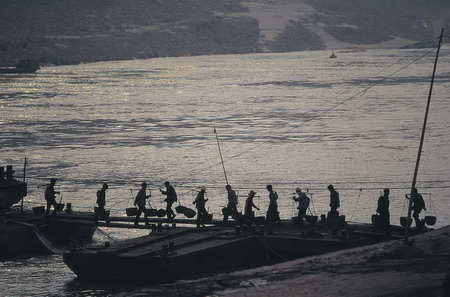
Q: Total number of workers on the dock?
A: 12